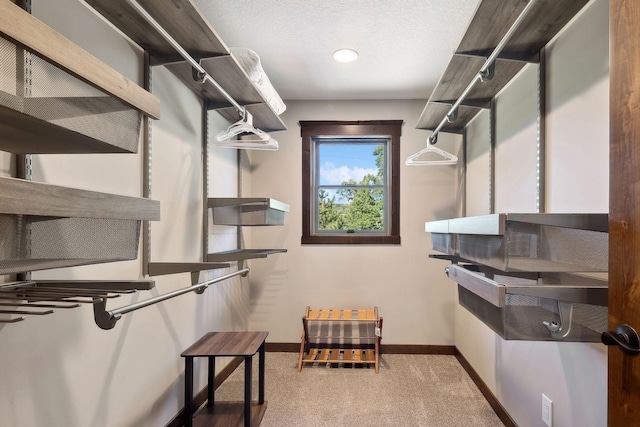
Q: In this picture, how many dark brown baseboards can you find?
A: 3